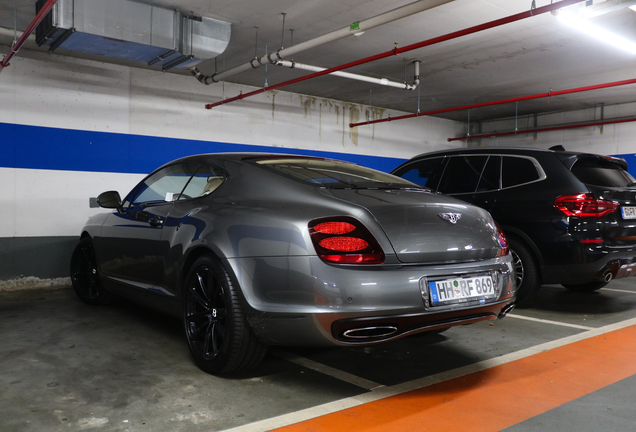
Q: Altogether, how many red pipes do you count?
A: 4